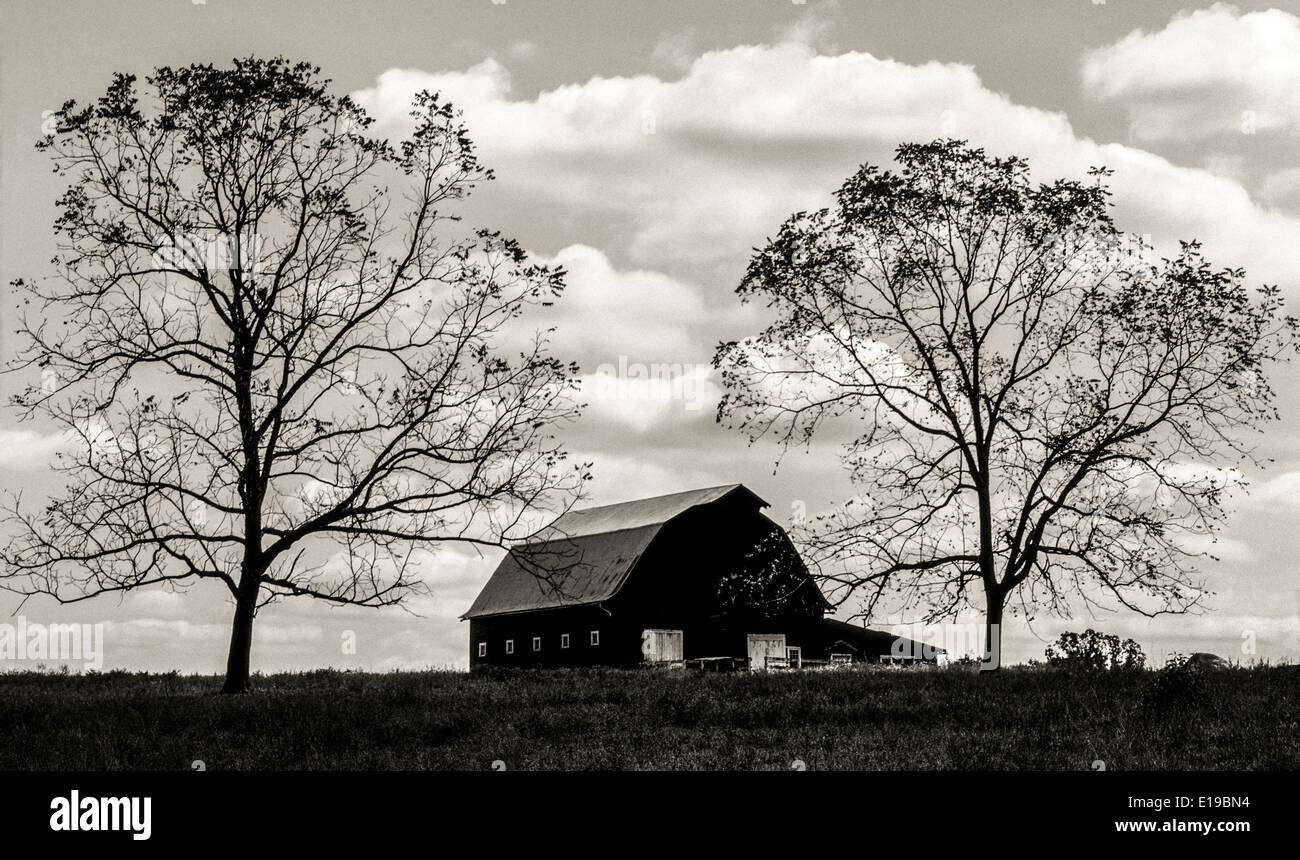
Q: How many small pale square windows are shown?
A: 5